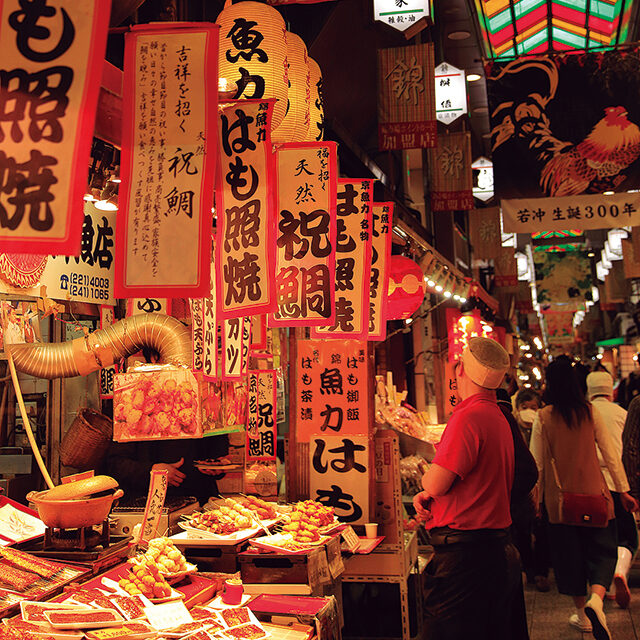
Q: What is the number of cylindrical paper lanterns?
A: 3